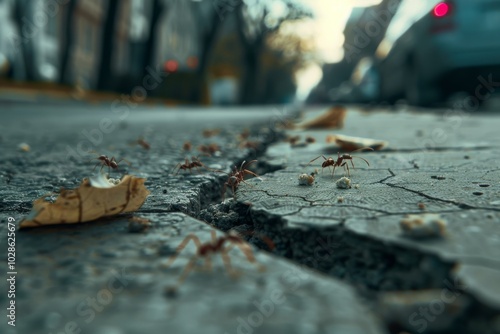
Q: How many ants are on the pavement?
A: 5